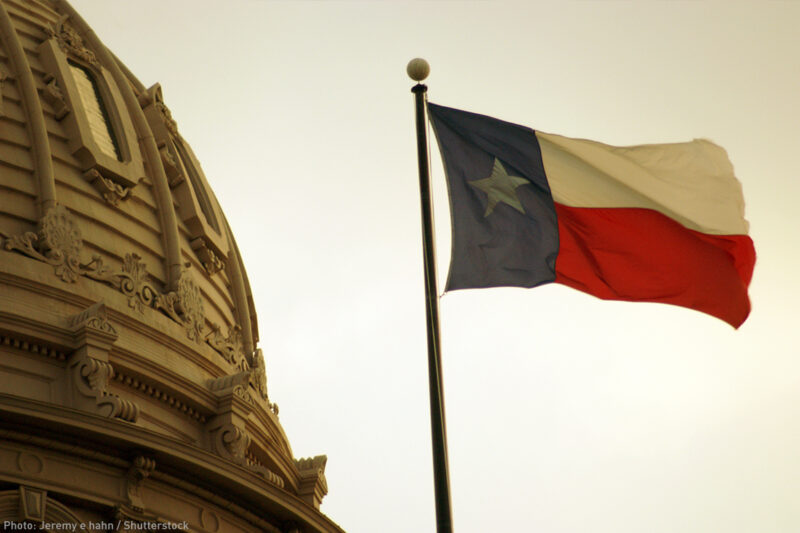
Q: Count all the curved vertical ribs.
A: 3